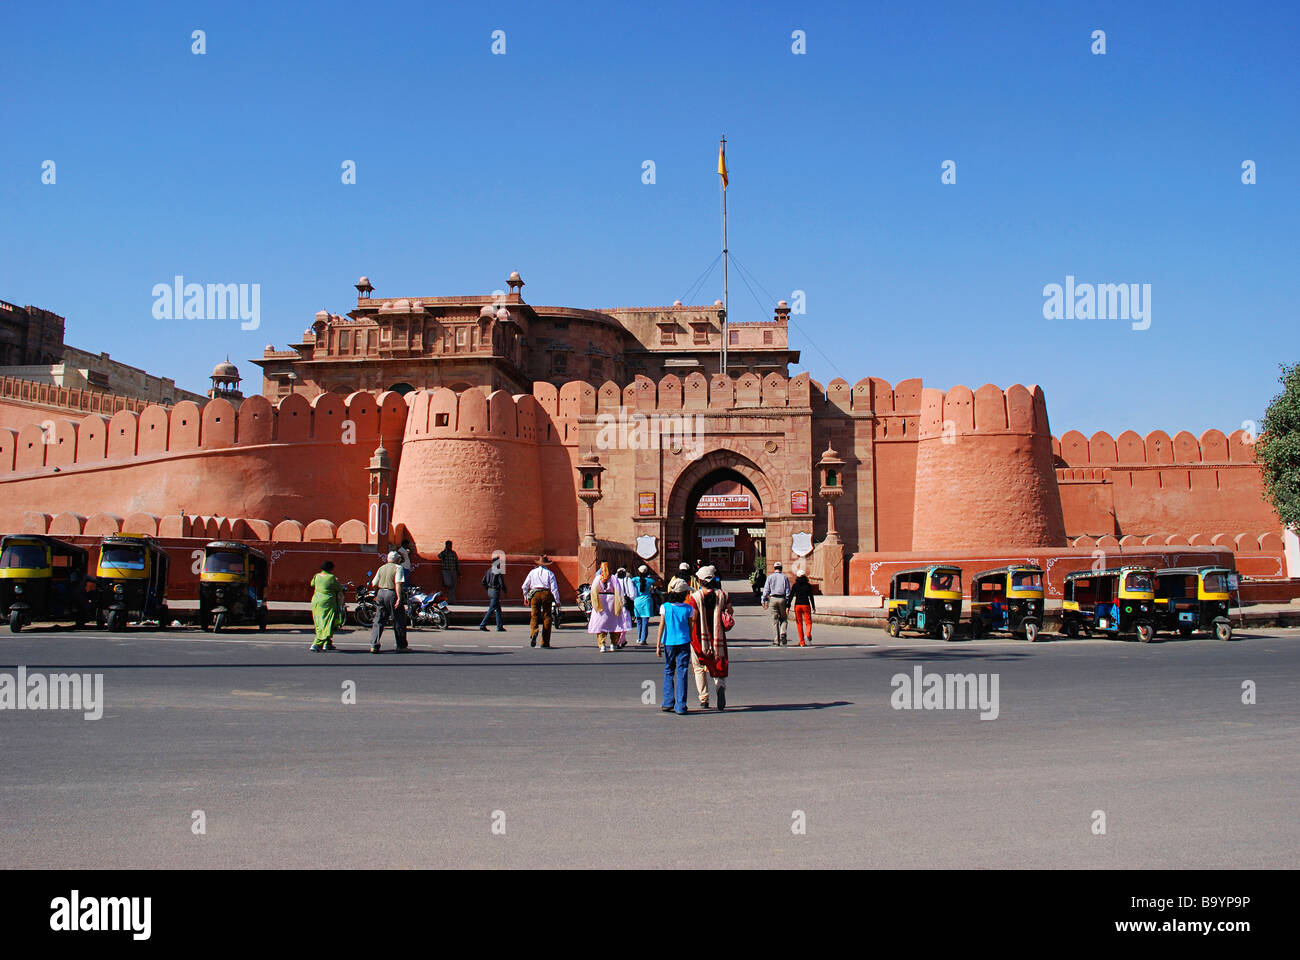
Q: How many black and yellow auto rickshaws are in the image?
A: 7